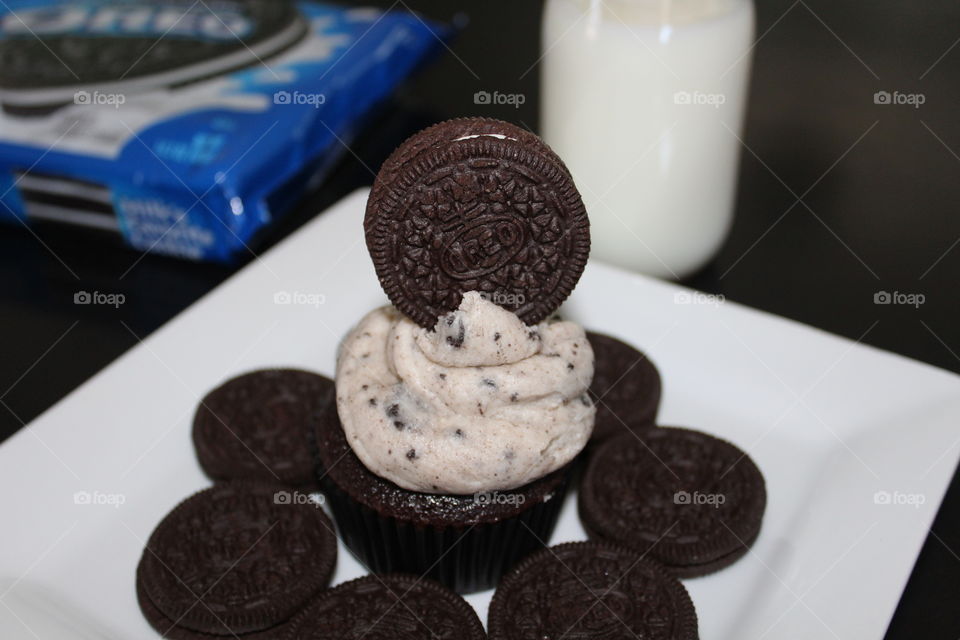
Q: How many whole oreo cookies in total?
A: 7